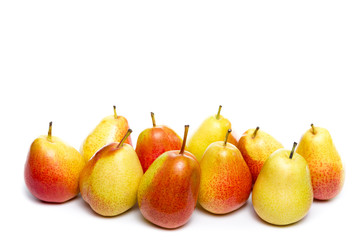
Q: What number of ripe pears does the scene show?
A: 10